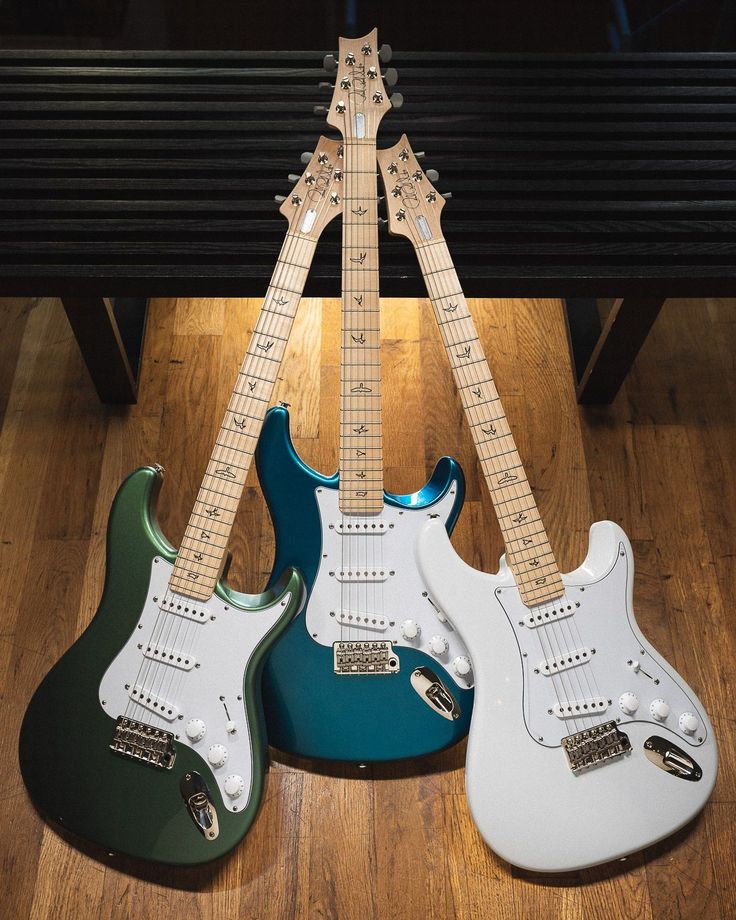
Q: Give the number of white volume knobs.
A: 9